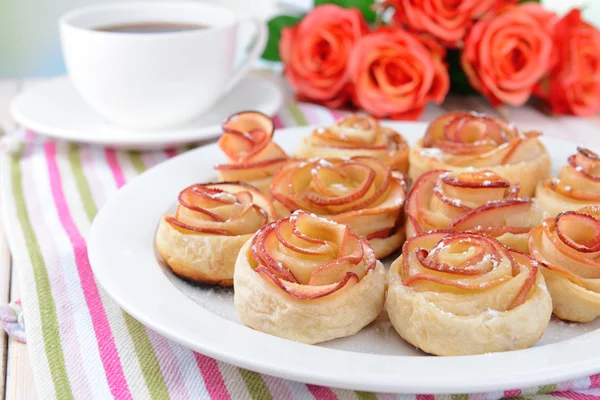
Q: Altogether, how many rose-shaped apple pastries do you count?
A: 10